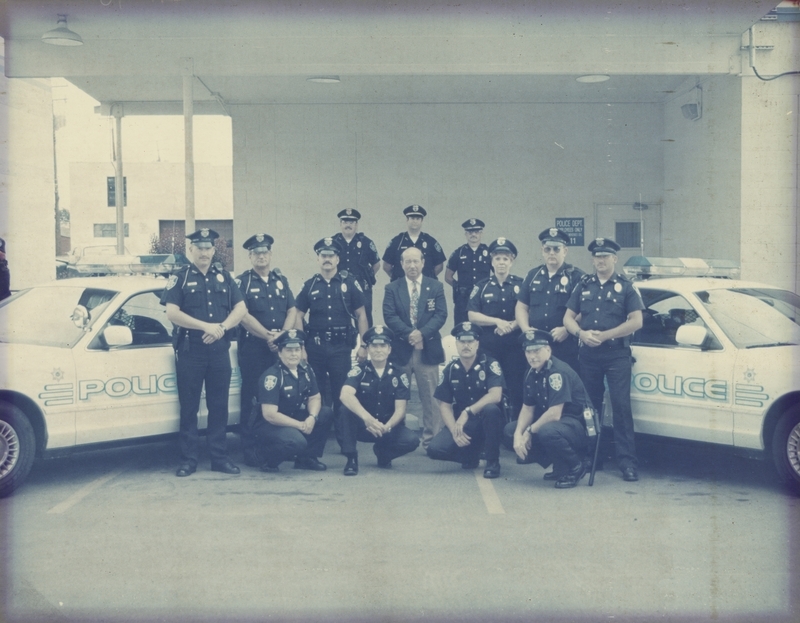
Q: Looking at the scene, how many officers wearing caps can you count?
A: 13